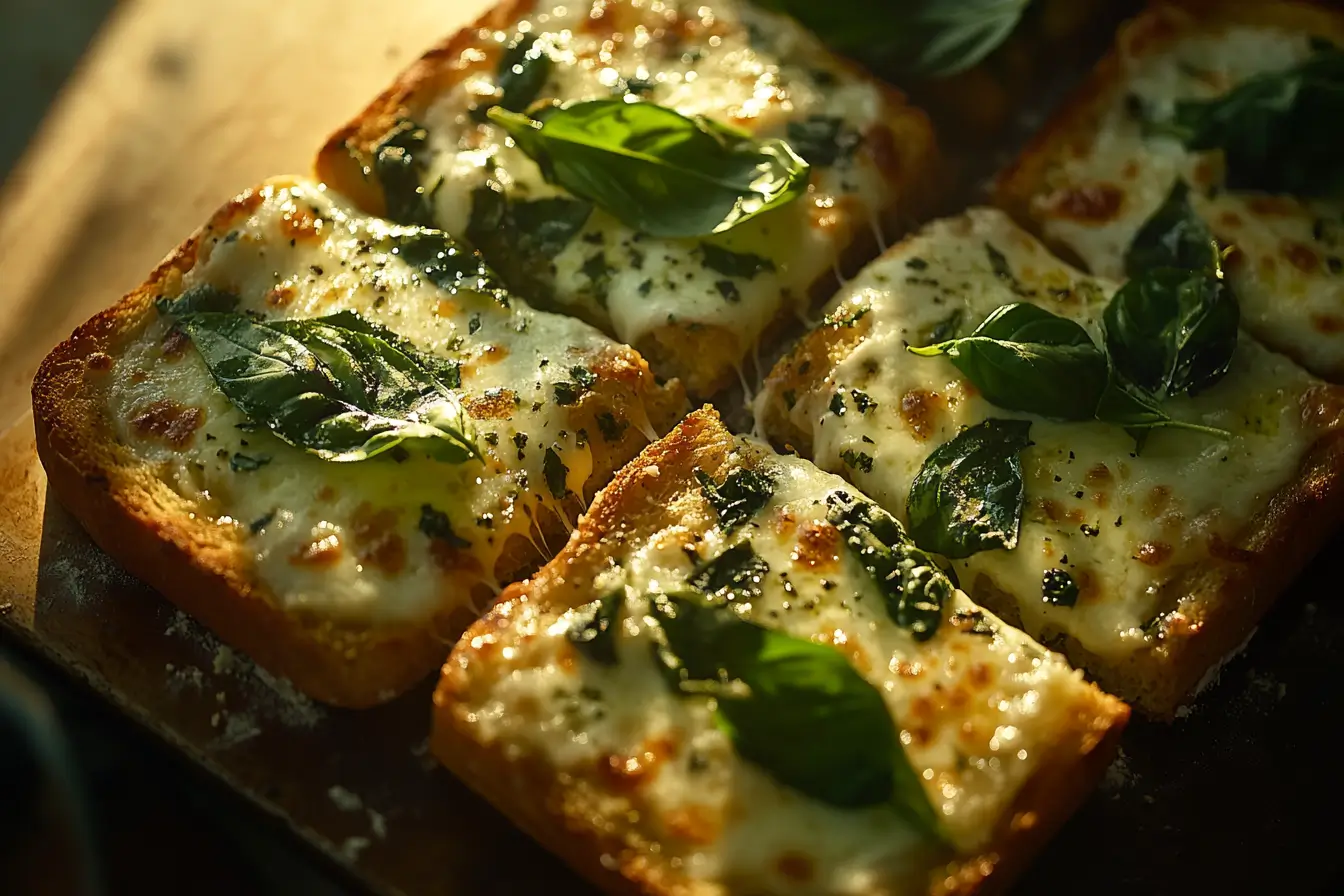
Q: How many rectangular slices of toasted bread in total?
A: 5